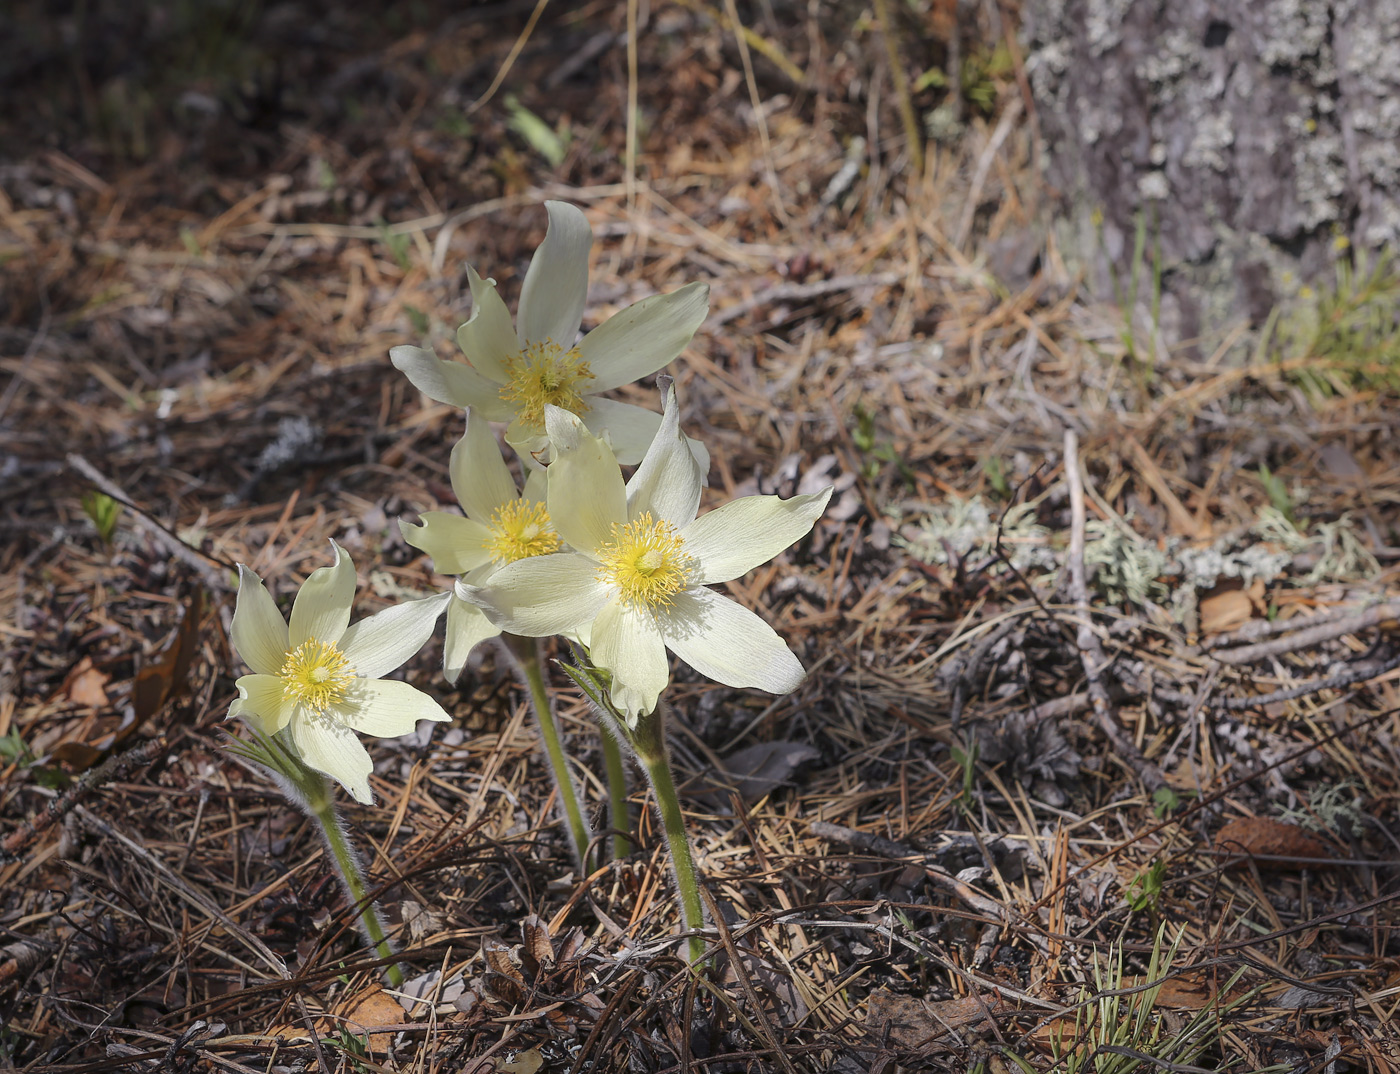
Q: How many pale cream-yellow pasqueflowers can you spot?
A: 4